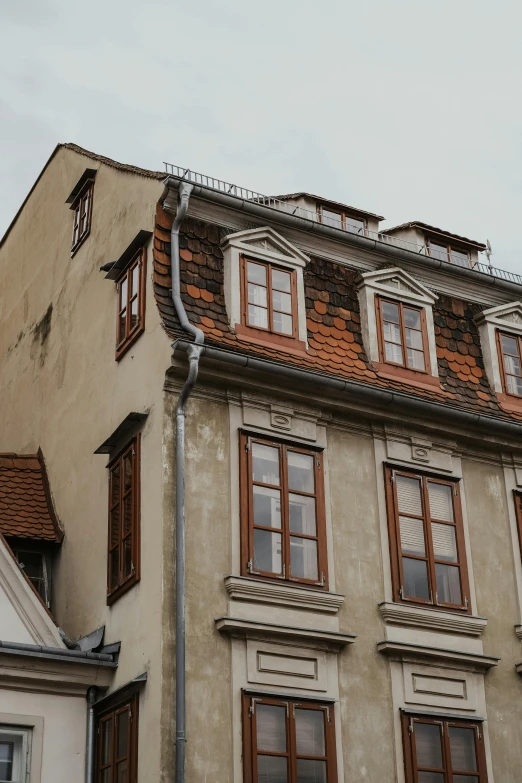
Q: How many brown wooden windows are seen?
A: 14